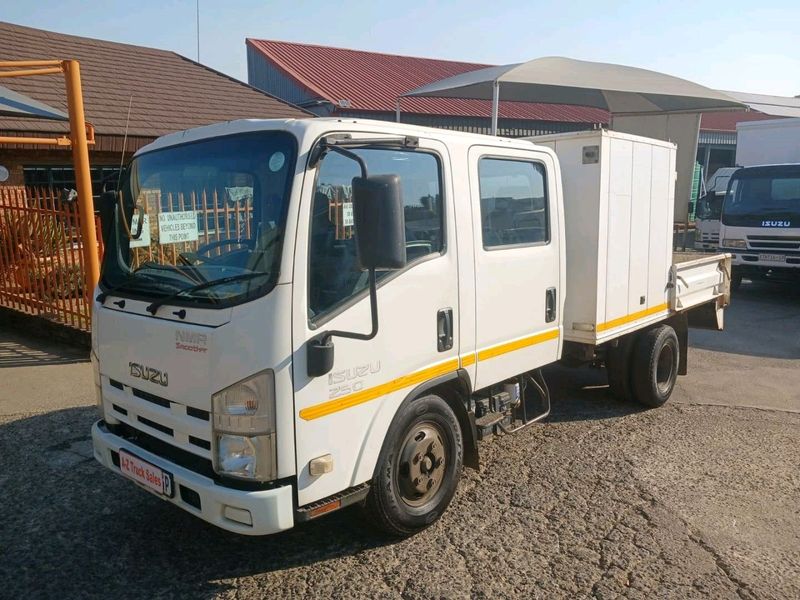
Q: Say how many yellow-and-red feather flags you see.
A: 0